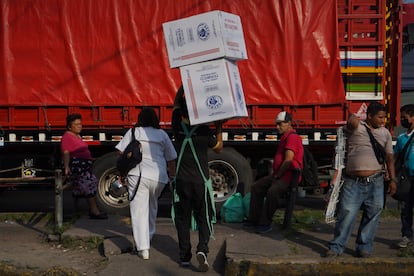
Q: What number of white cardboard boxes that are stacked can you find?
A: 2